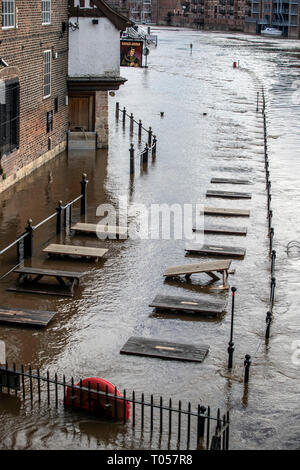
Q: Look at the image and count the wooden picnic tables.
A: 12